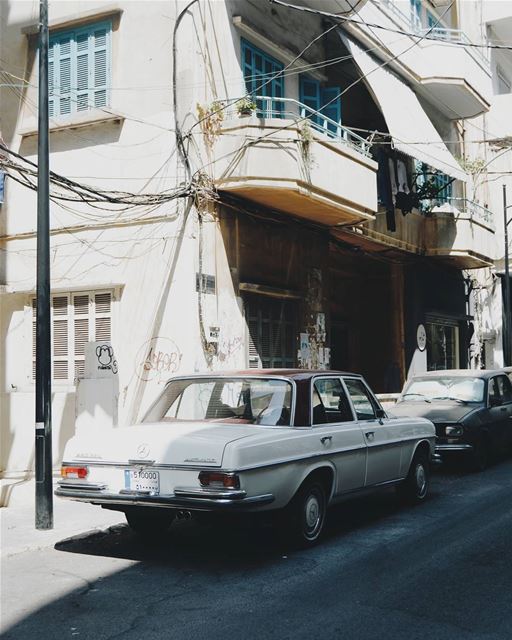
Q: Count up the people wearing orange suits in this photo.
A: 0